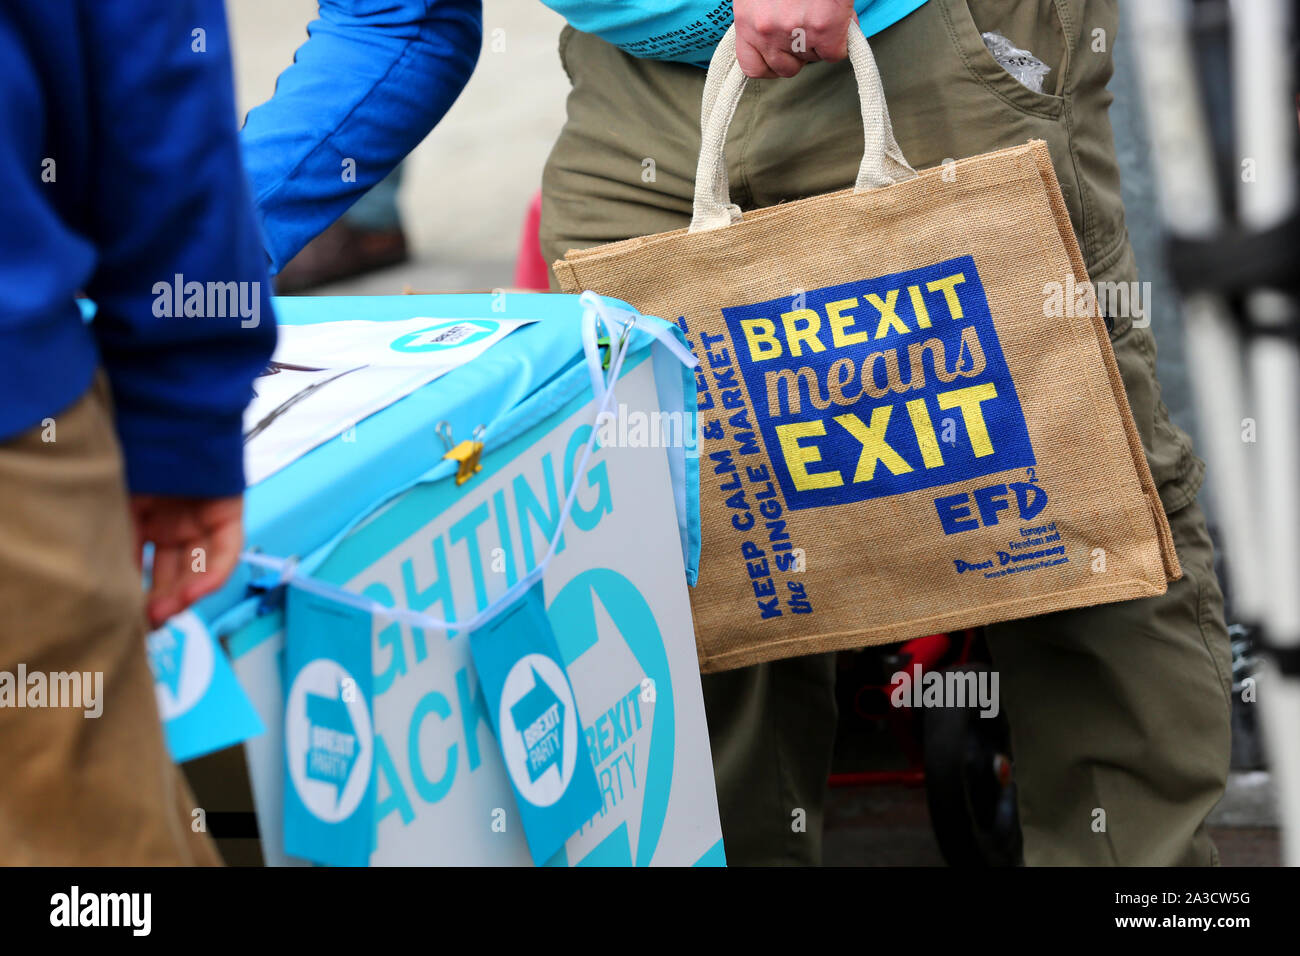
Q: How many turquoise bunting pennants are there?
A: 3